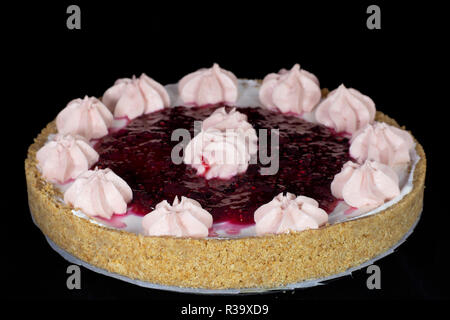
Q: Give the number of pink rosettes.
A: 12